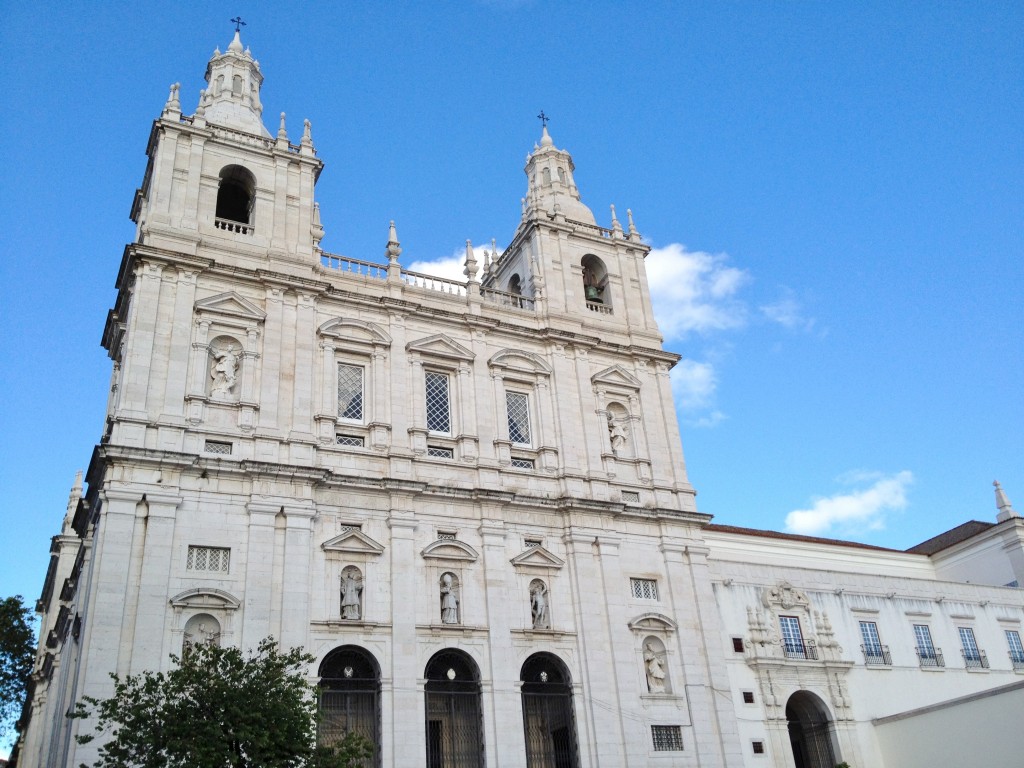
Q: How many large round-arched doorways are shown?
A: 4